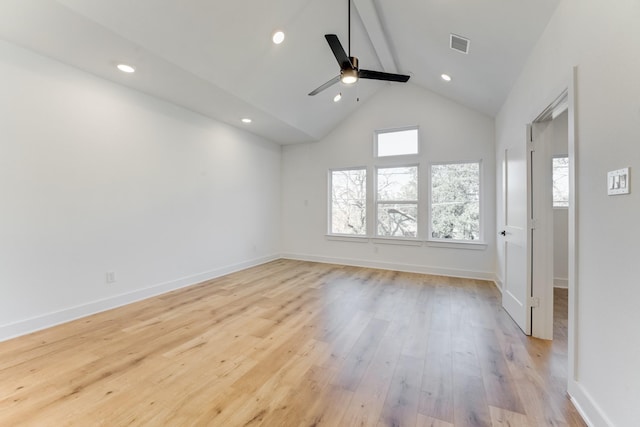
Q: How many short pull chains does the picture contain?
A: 2